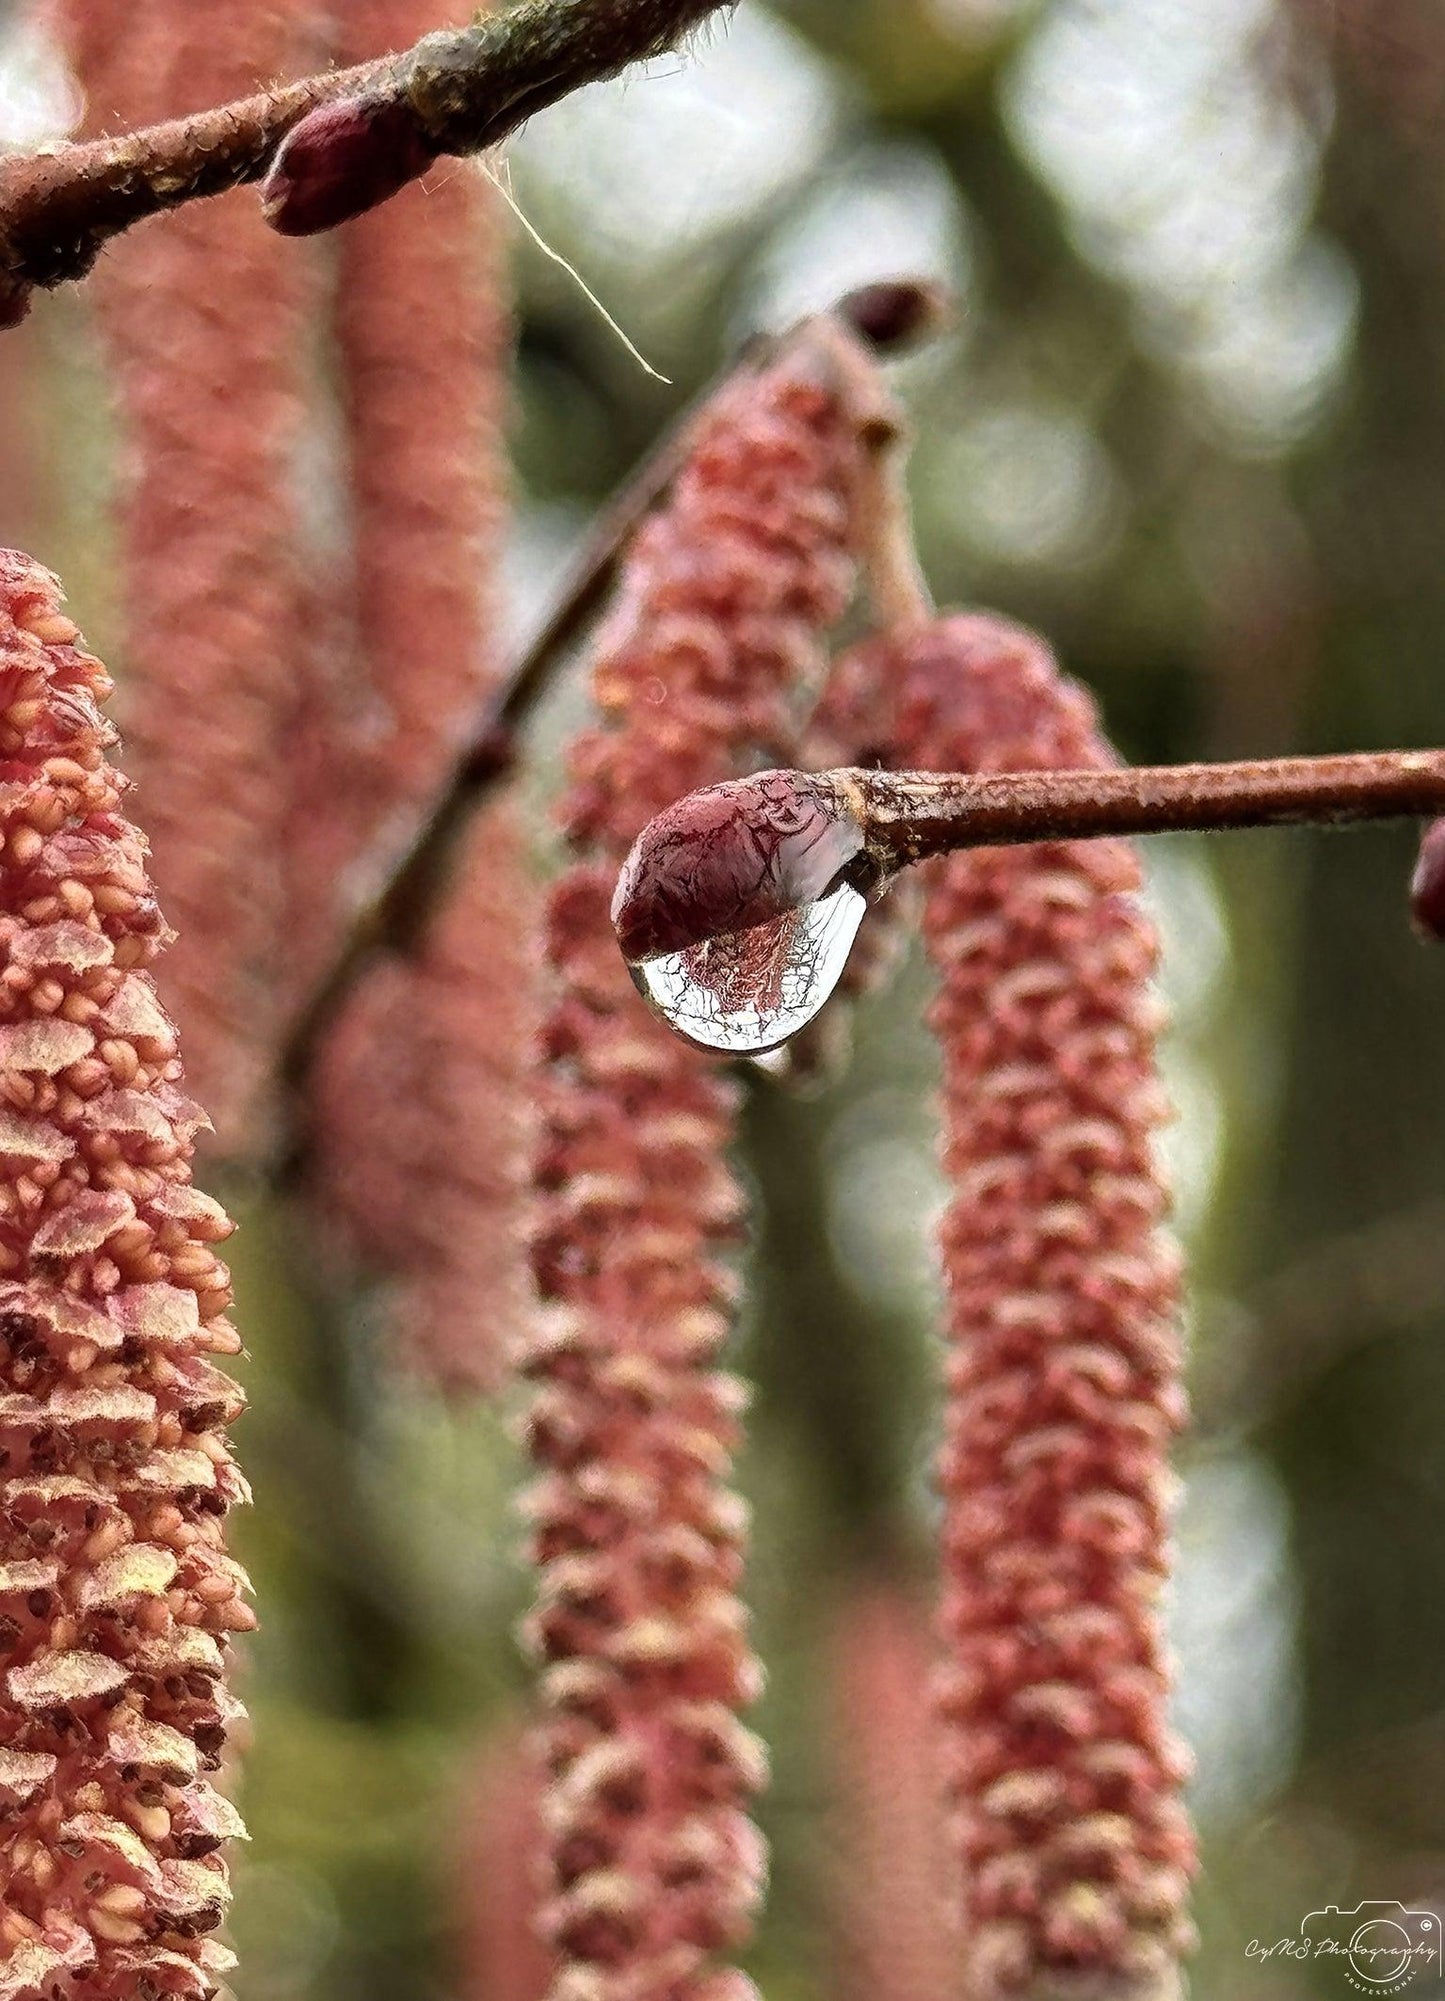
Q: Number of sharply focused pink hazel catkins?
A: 1